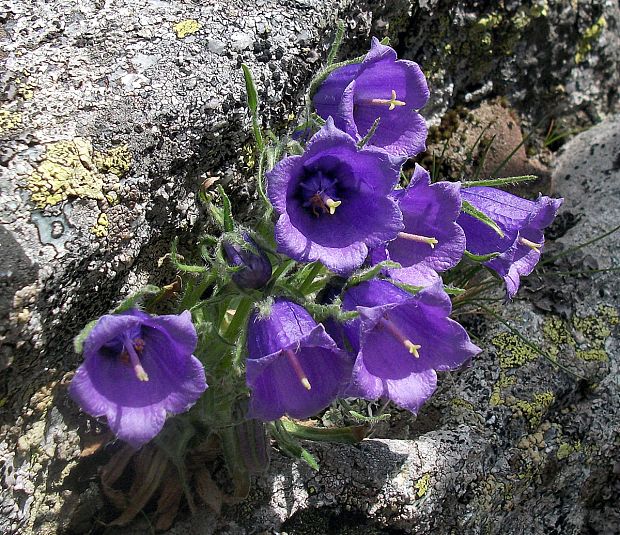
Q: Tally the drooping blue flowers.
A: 7